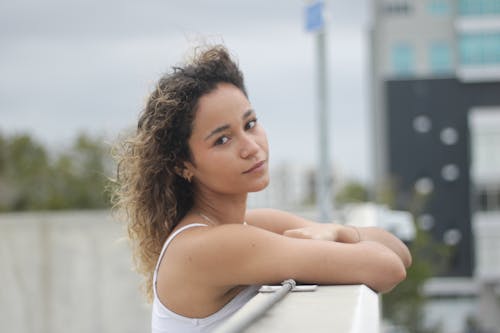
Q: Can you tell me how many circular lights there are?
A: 6